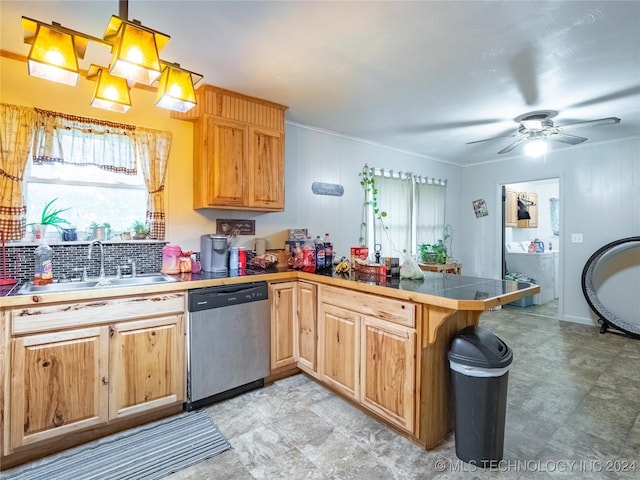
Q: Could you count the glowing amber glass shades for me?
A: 4